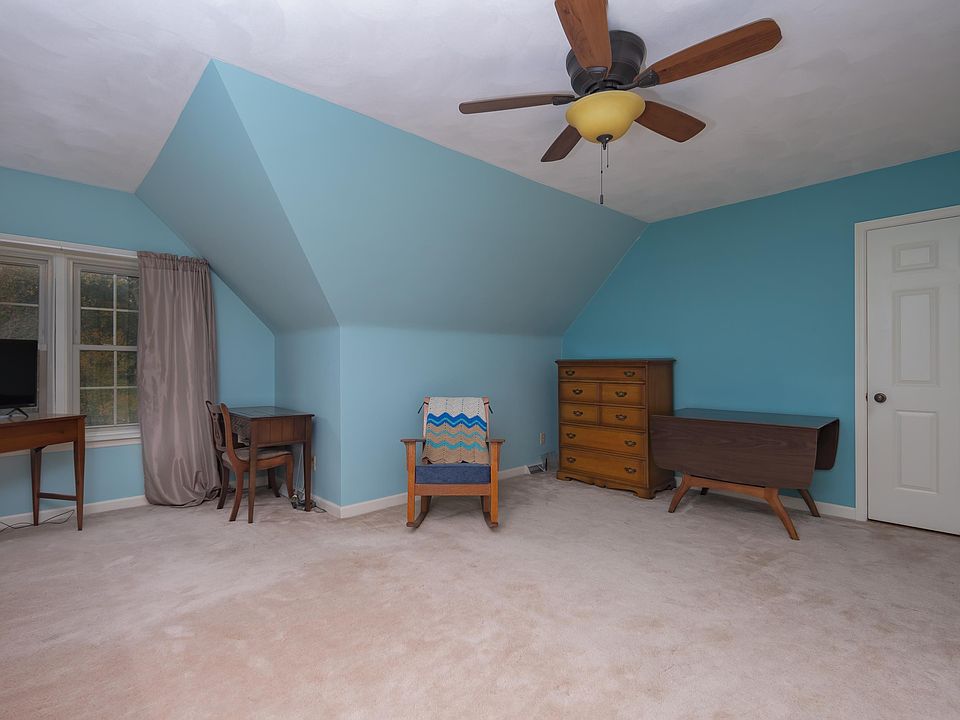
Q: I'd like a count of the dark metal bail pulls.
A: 10